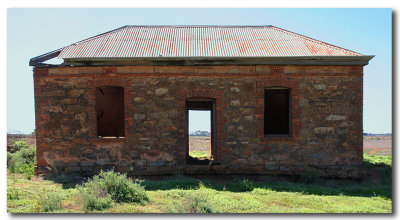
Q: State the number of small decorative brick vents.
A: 2